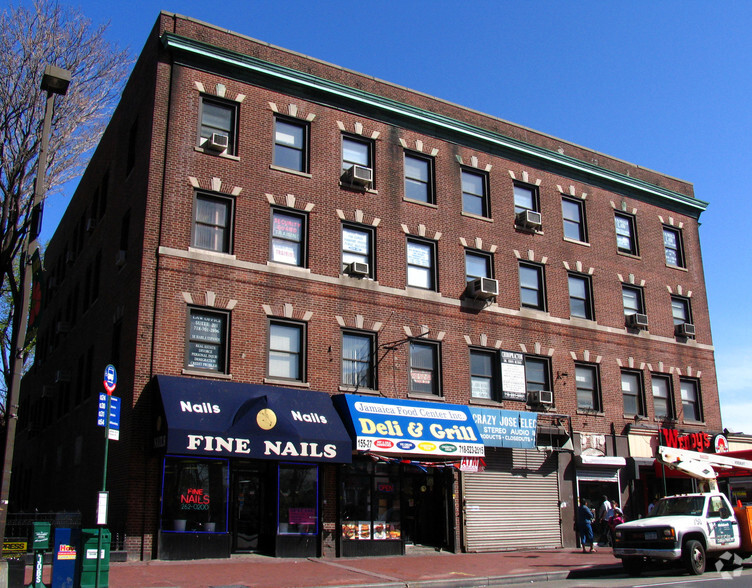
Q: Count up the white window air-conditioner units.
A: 8